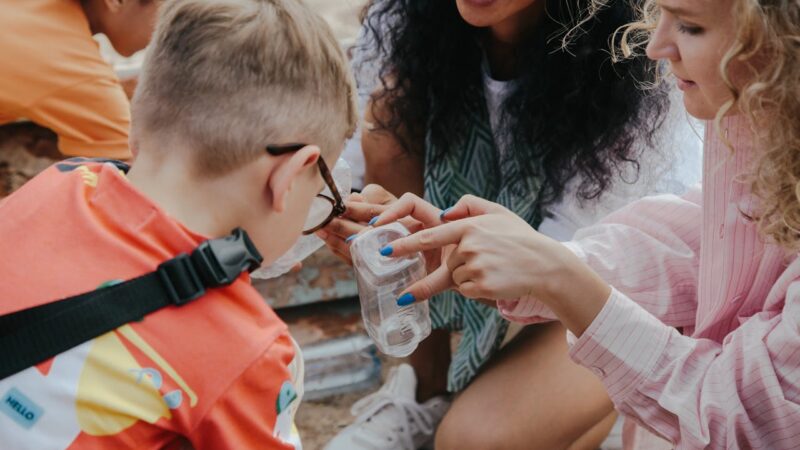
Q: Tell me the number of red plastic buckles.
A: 0